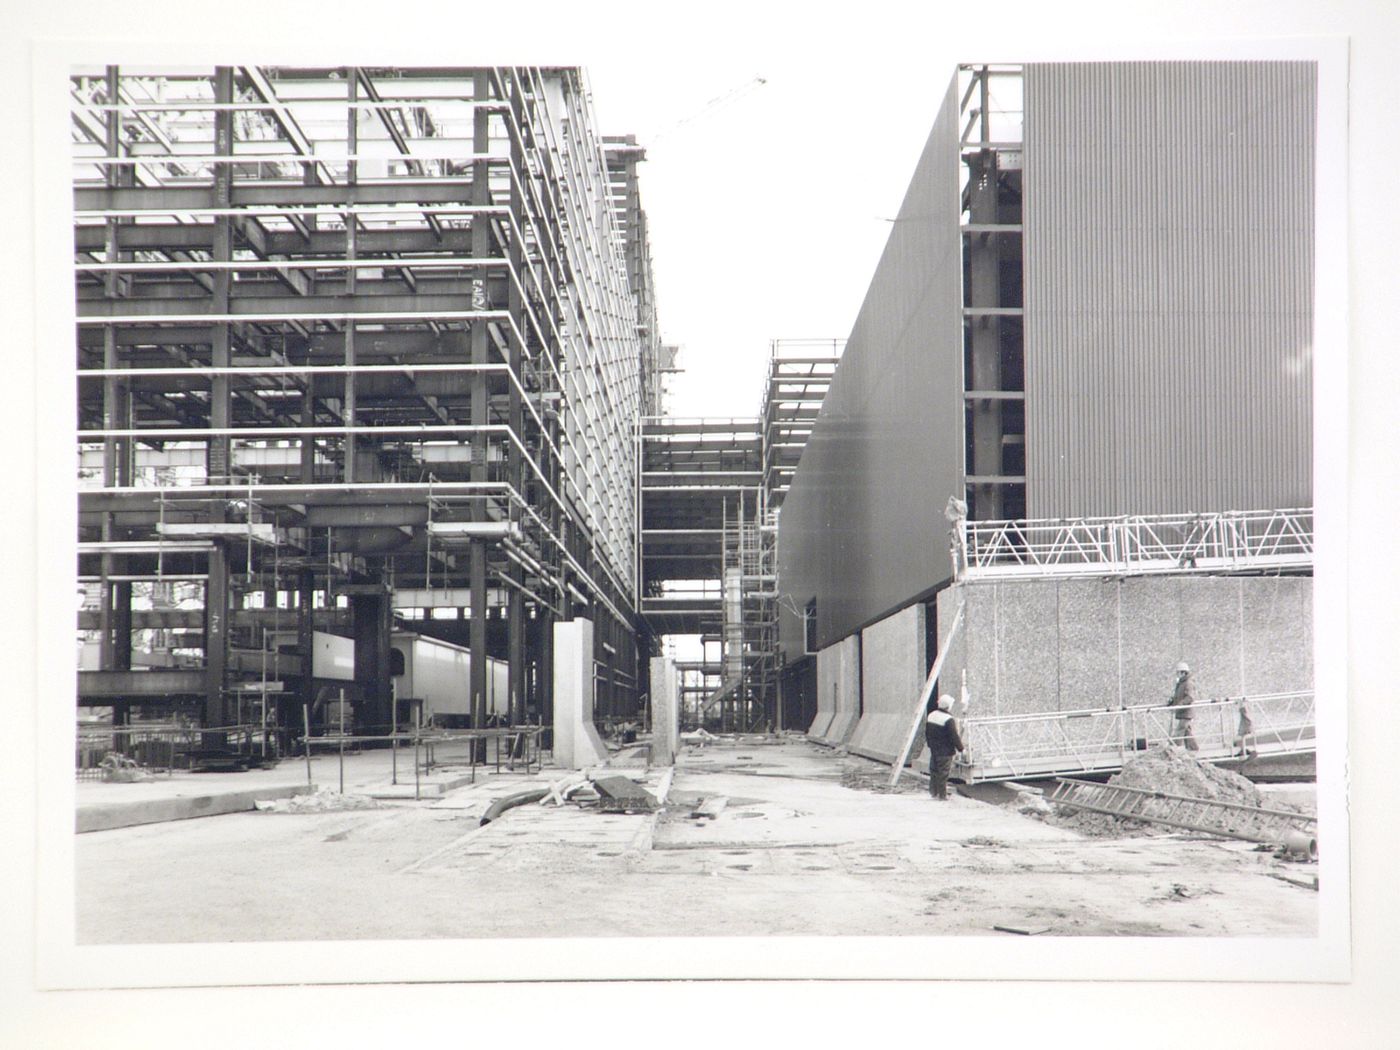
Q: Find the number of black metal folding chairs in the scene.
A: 0